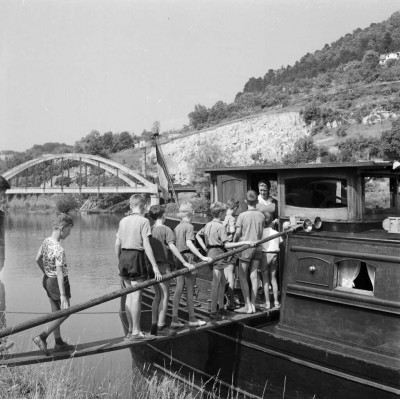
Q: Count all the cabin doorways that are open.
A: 1